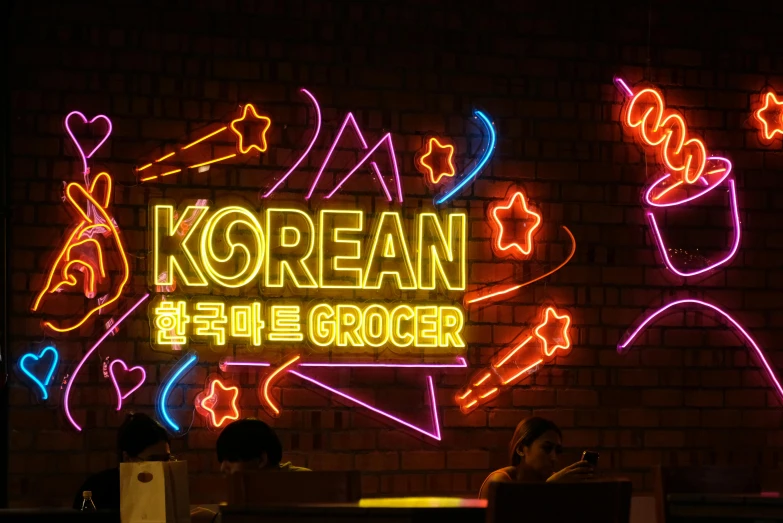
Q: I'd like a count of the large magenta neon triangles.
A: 3